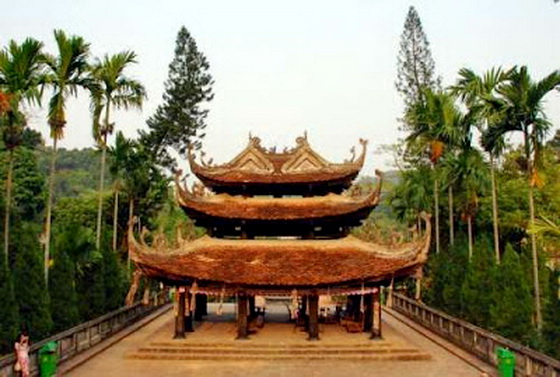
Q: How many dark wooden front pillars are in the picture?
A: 4